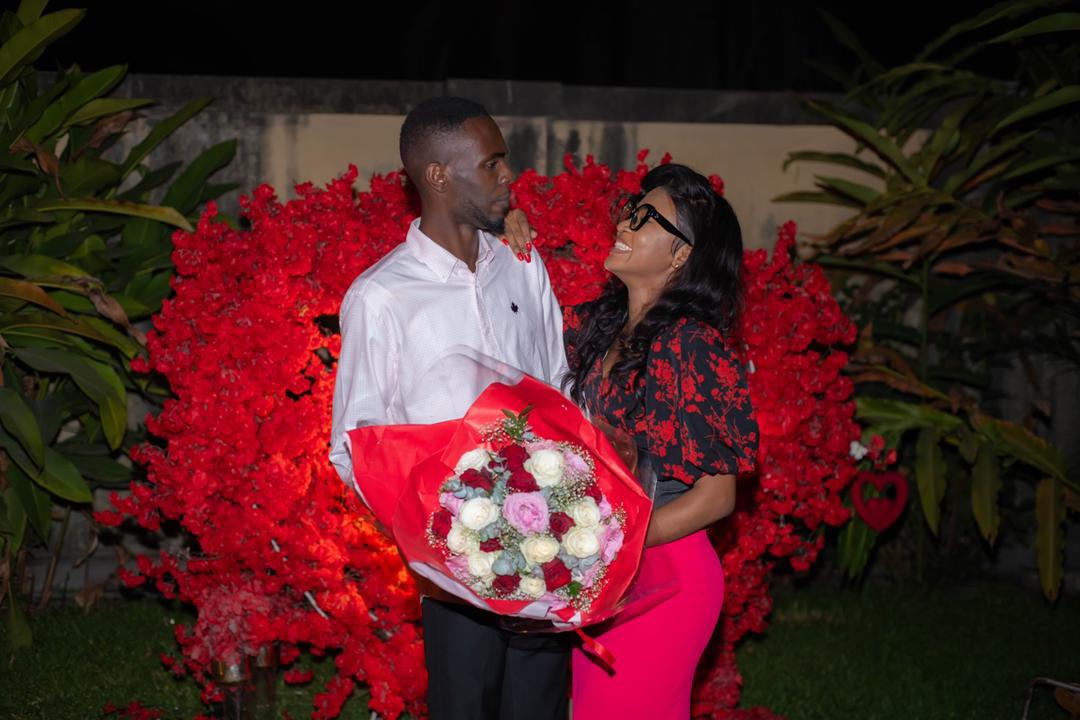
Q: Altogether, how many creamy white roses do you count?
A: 9